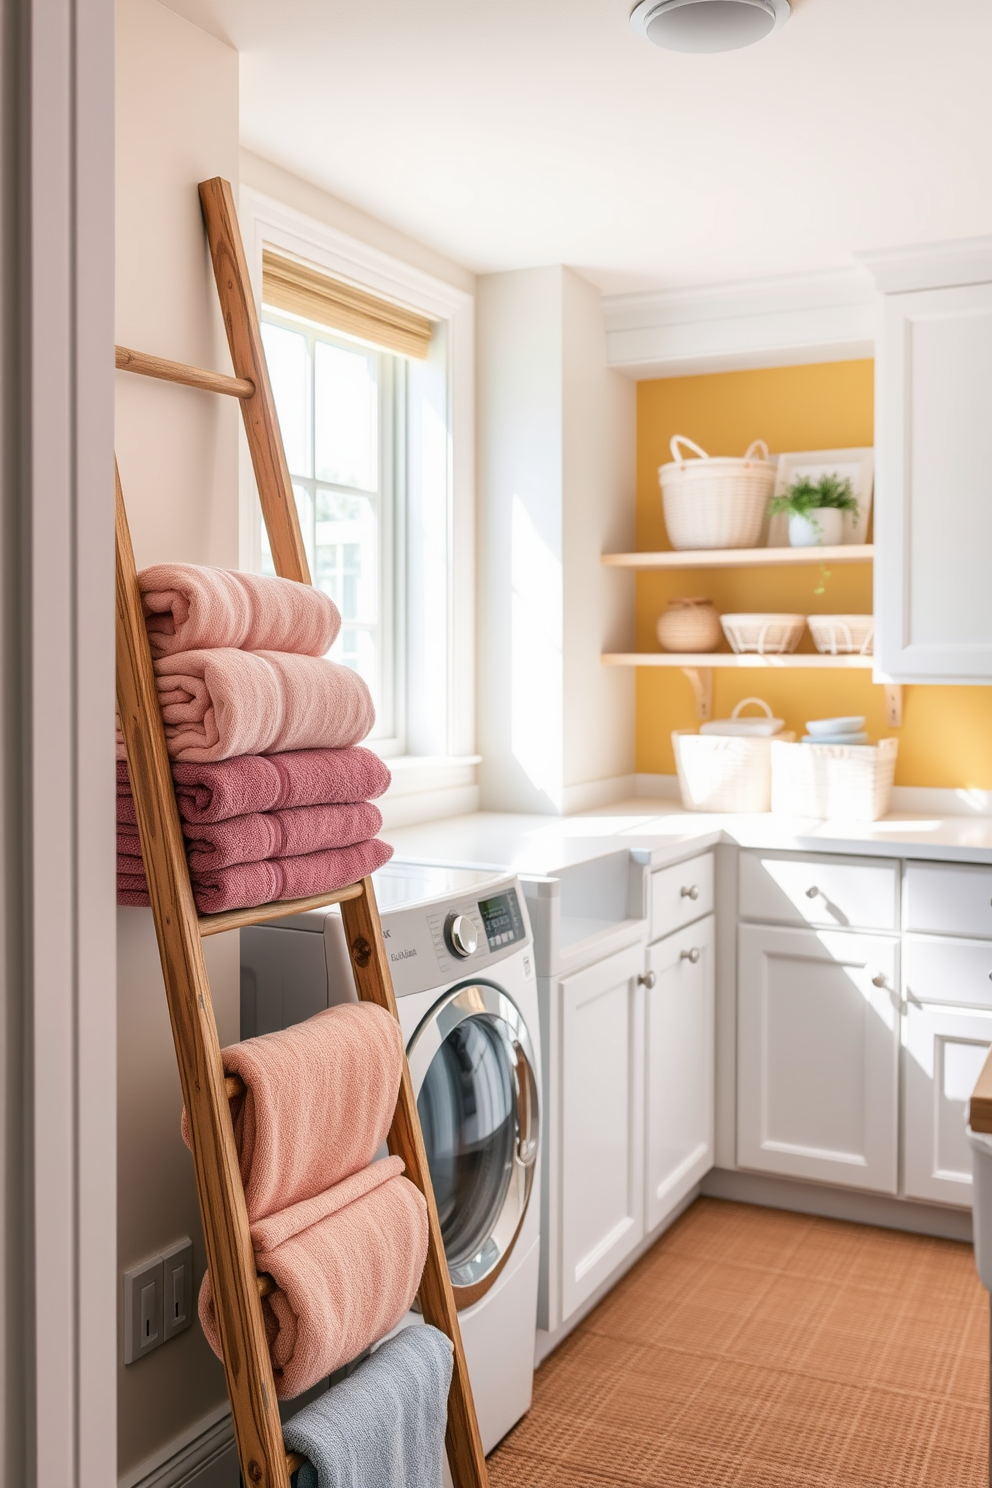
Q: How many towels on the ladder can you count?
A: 8